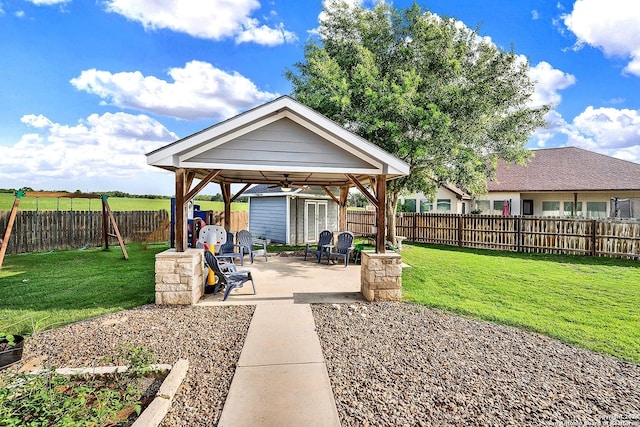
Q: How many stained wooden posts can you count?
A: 4